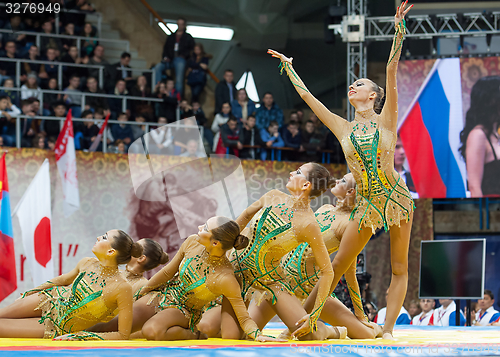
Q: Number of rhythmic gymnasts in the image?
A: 6